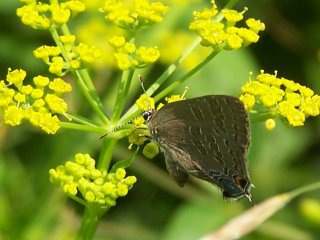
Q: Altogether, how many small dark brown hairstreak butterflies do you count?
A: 1